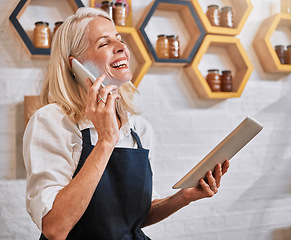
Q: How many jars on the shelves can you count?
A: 12